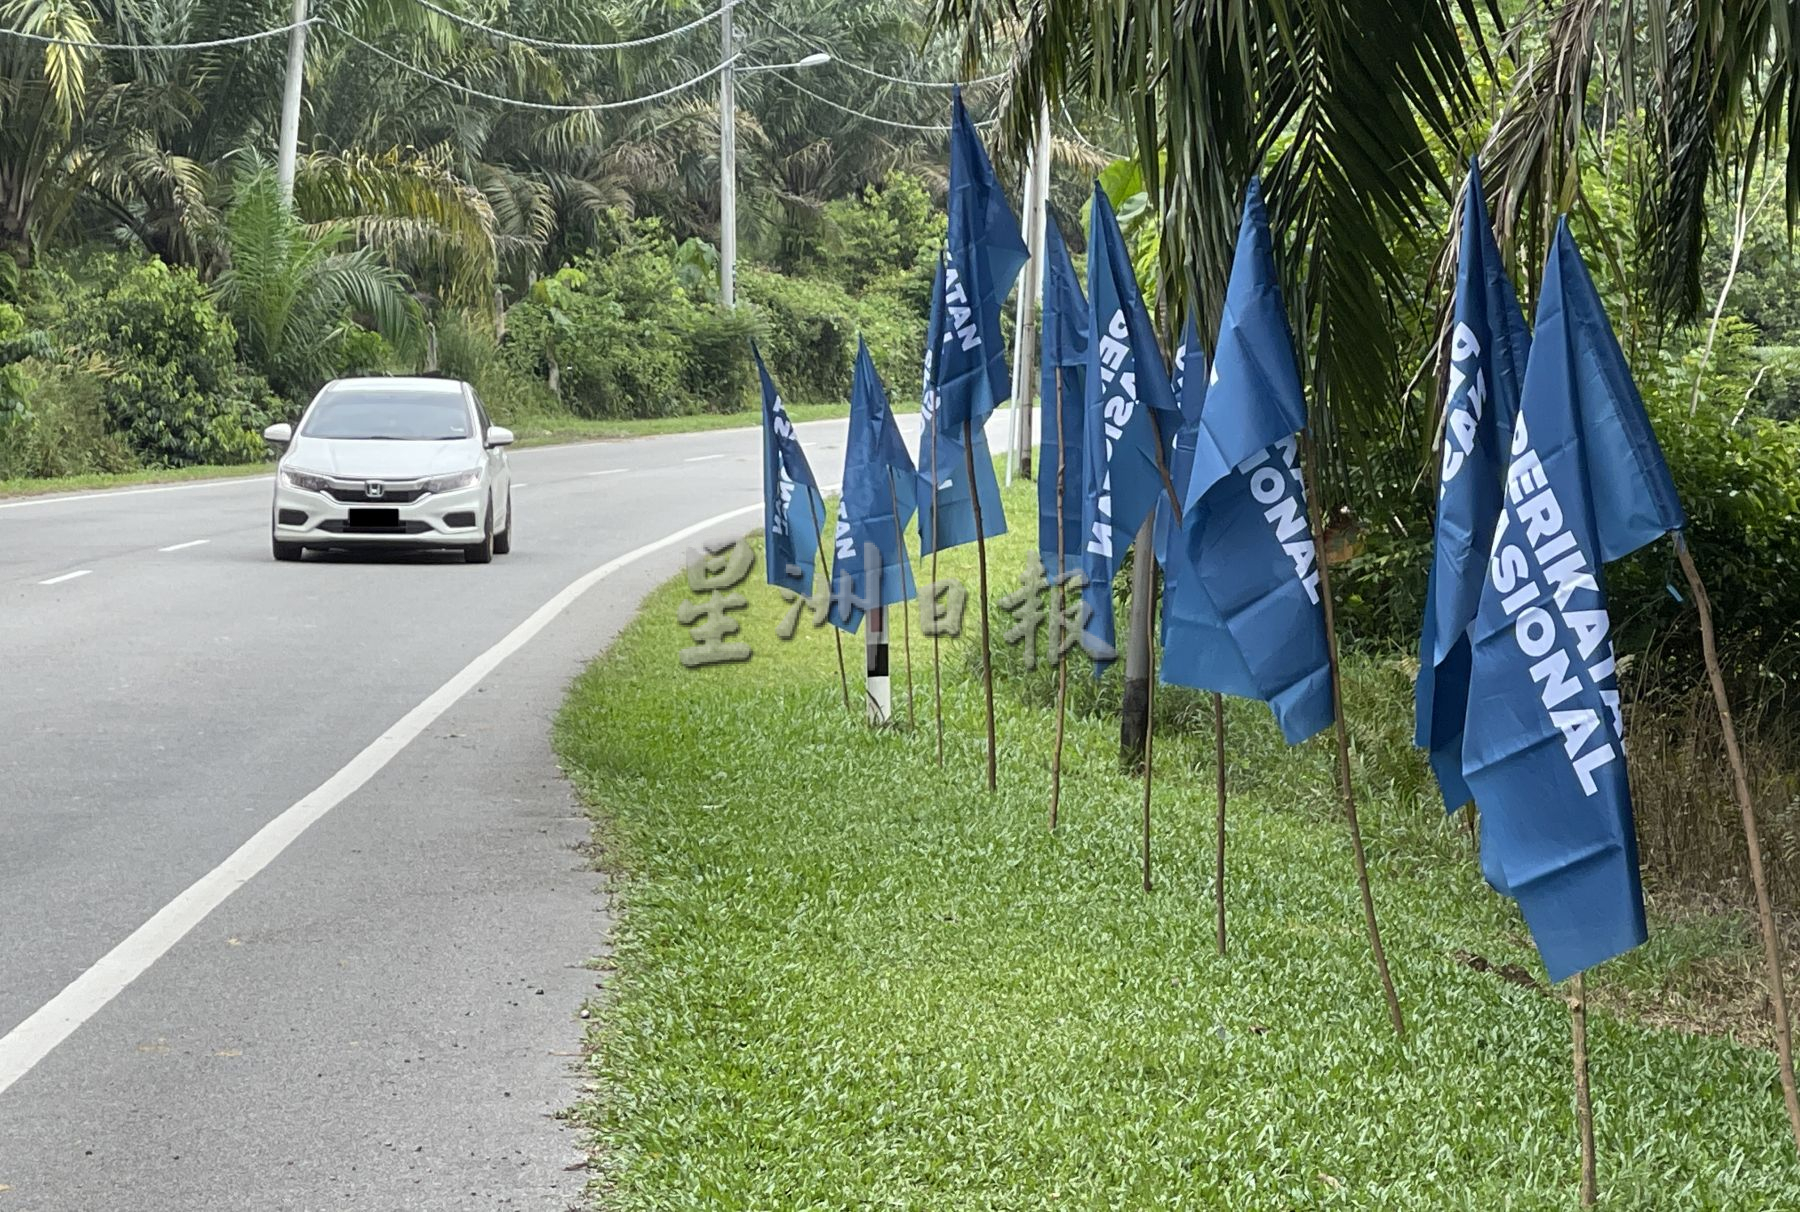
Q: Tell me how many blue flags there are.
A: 10